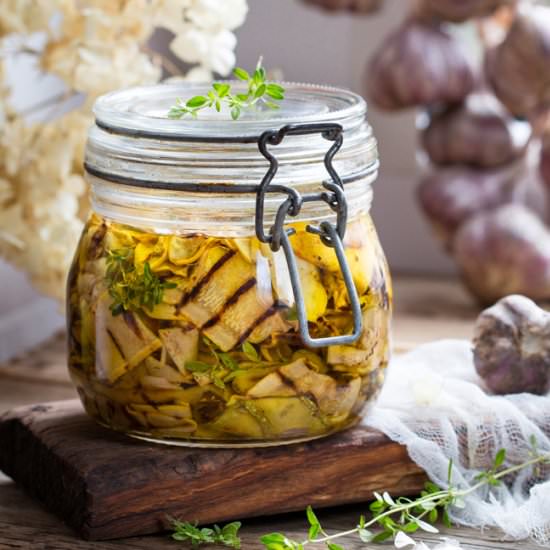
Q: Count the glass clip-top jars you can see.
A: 1